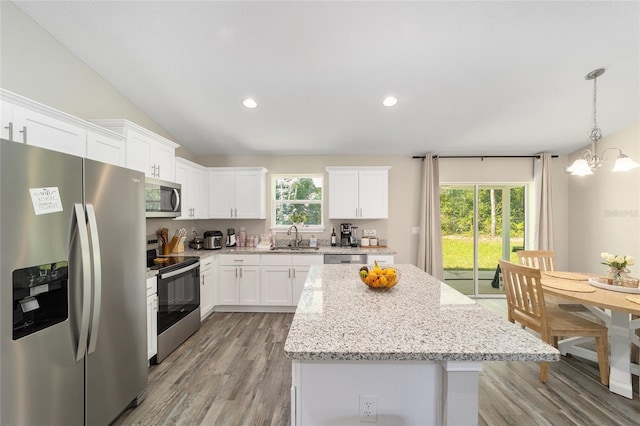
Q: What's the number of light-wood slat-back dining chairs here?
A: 2